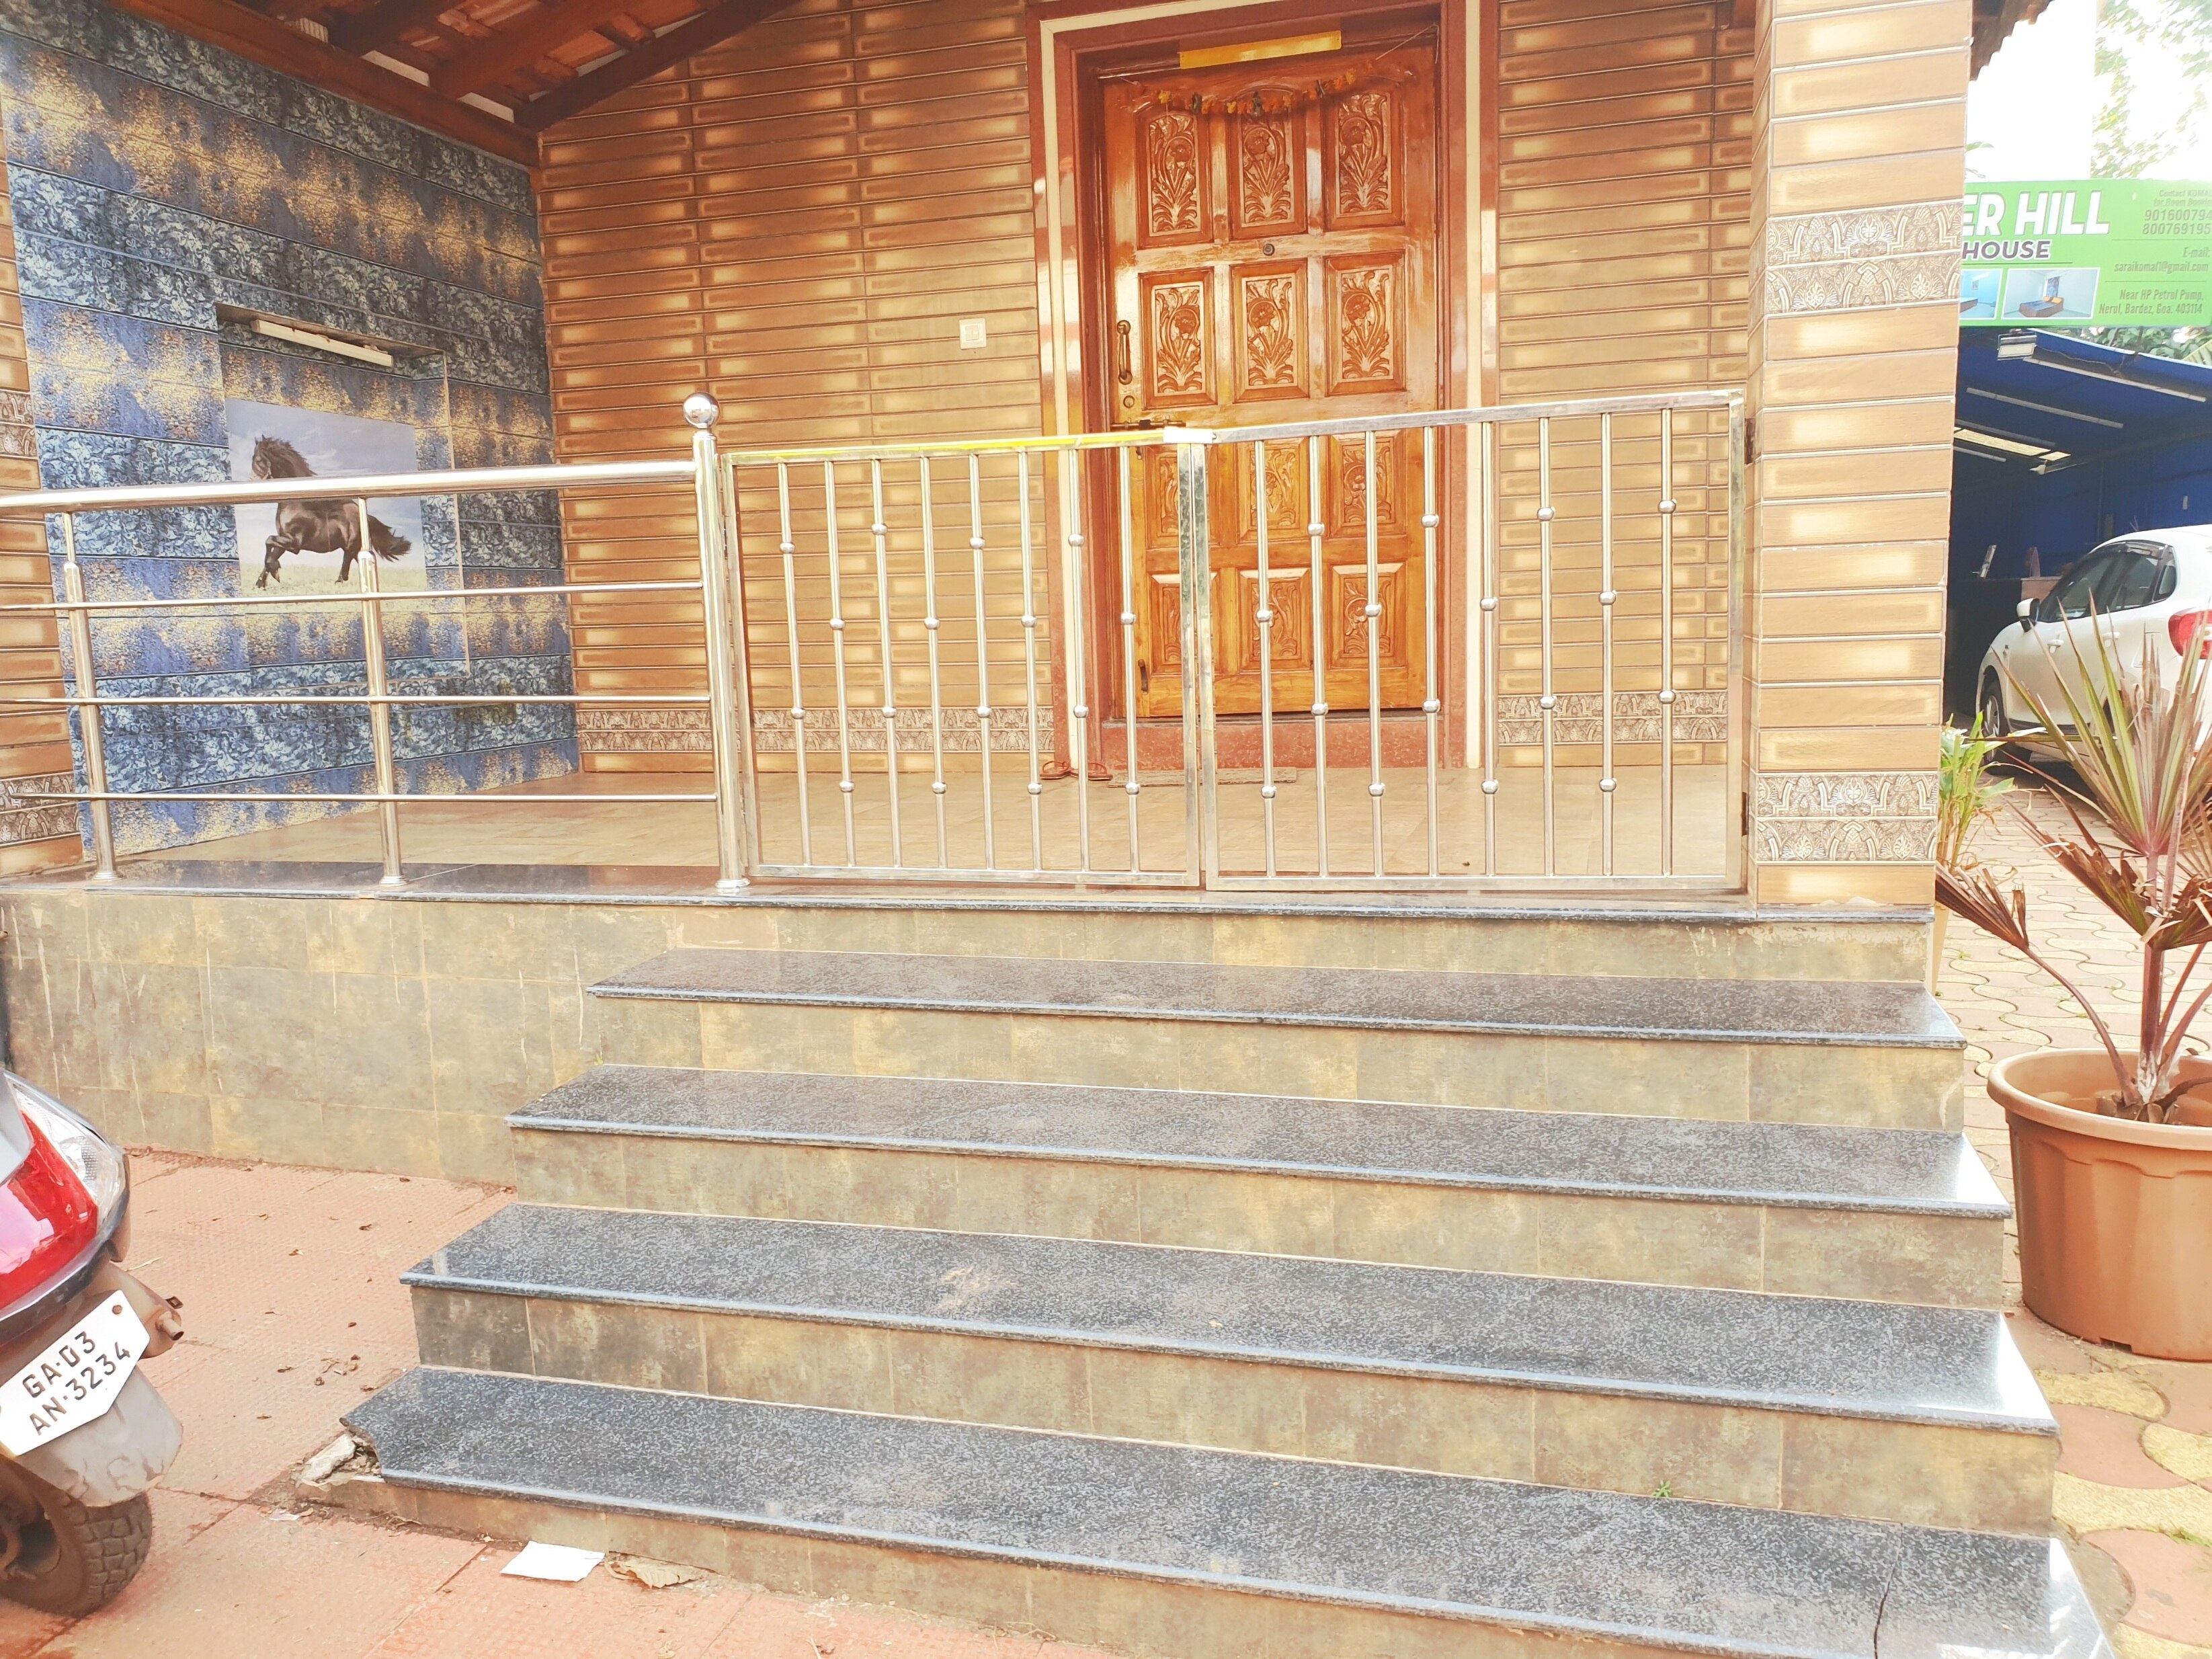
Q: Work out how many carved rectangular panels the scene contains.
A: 12